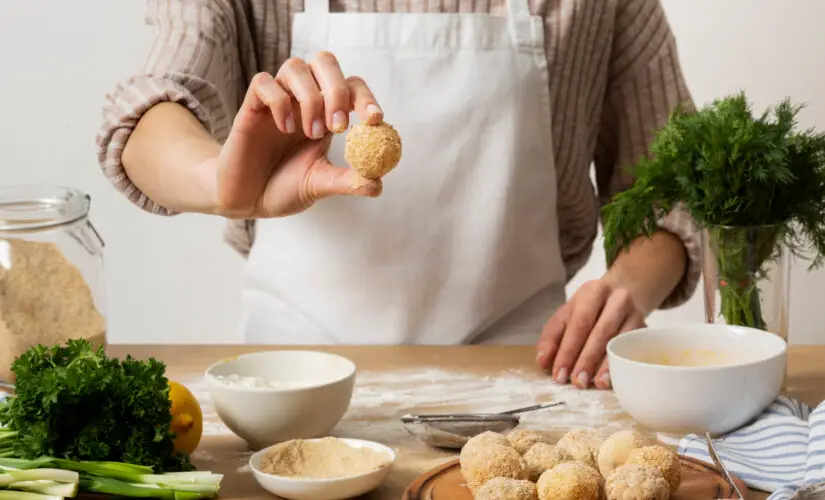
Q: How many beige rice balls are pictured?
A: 10